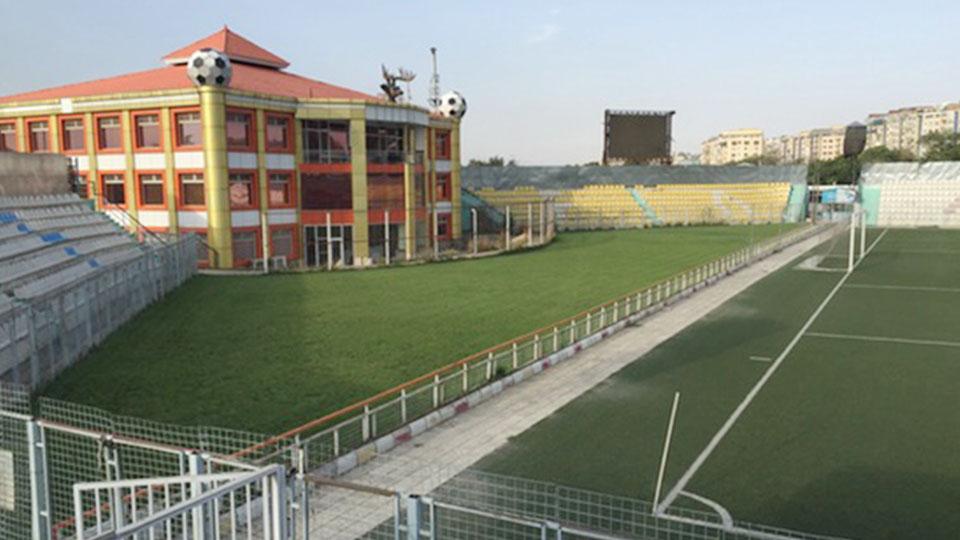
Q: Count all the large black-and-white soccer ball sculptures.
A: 2